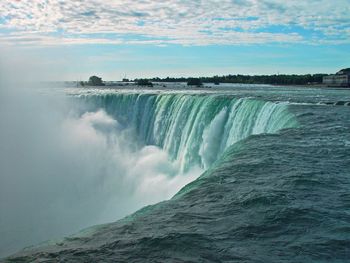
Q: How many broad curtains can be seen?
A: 1